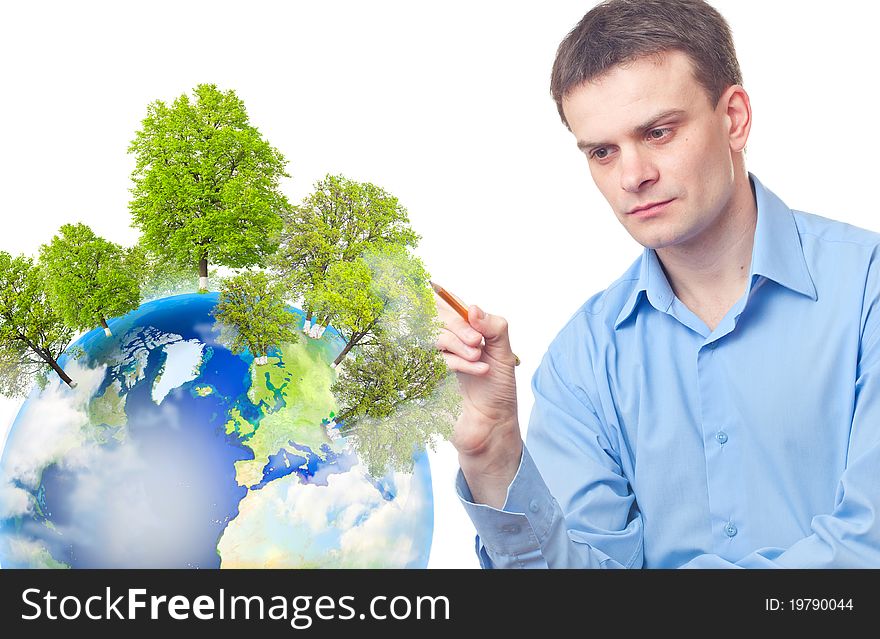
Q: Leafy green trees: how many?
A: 7